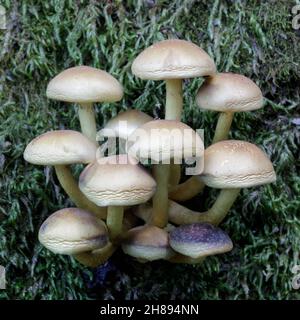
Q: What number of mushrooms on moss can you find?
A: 11